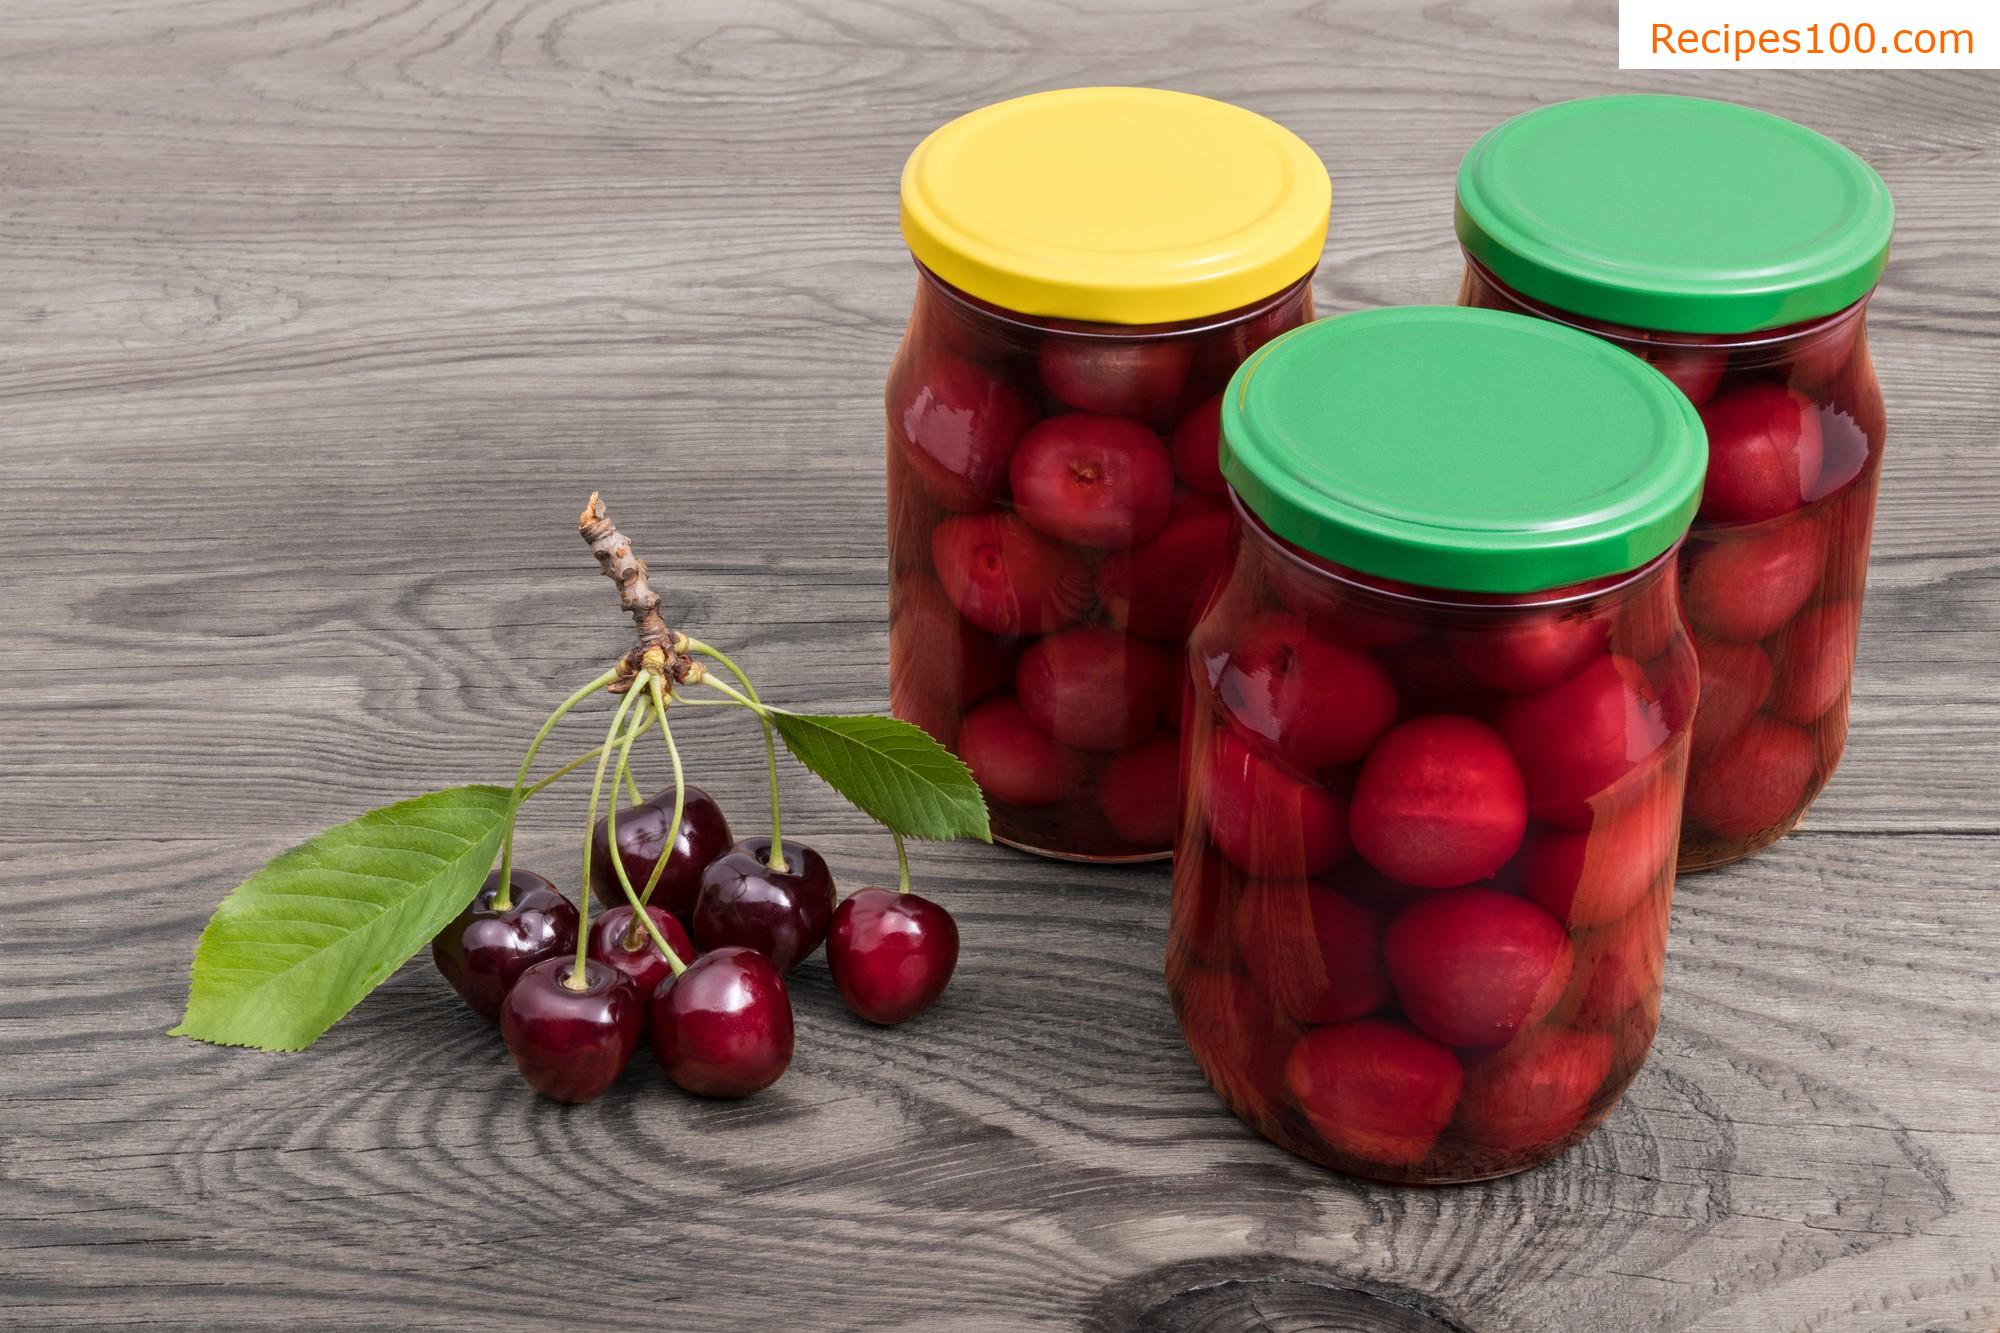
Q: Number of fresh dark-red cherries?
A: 7